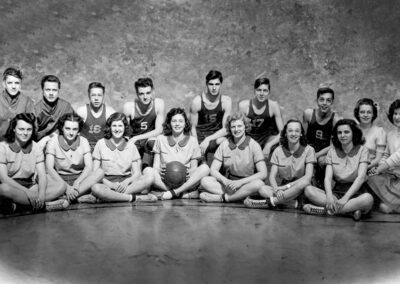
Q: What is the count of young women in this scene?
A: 9